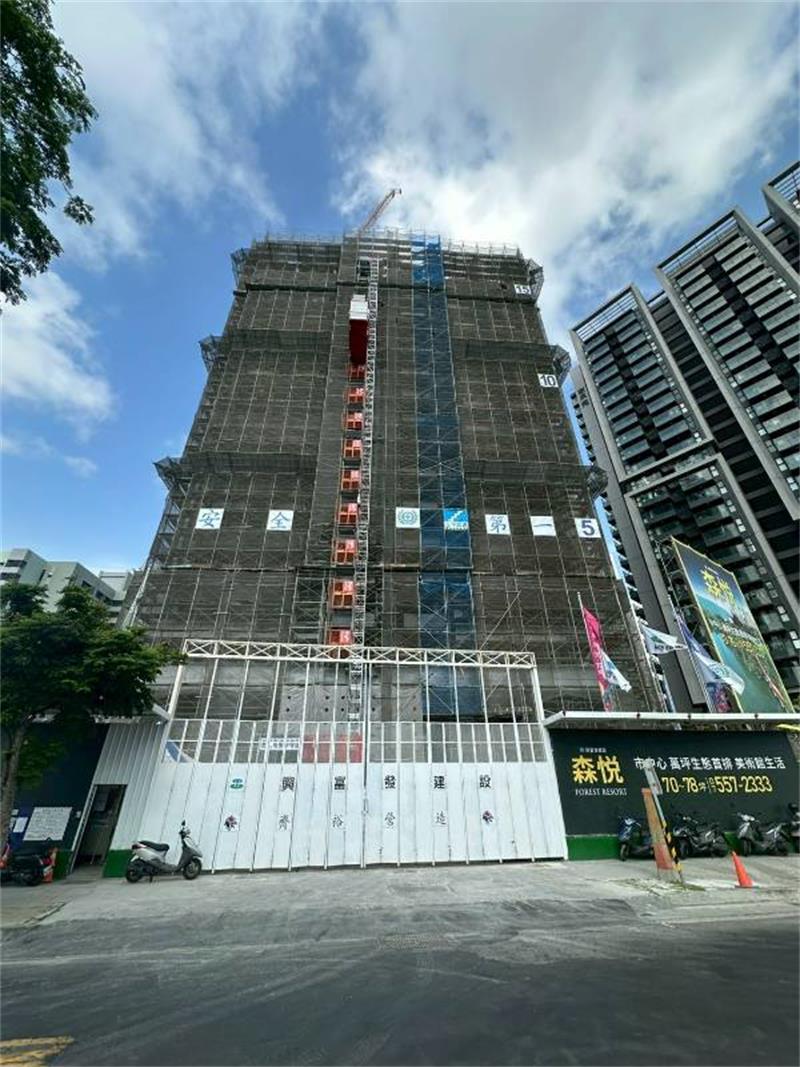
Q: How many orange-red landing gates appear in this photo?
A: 9